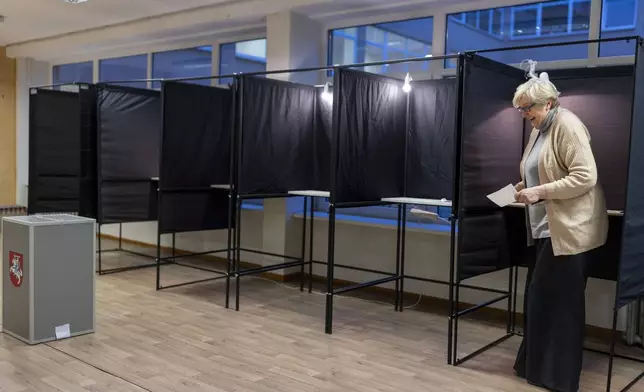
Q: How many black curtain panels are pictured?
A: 11